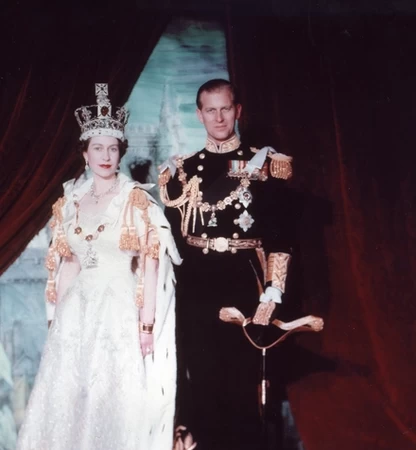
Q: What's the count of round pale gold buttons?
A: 11